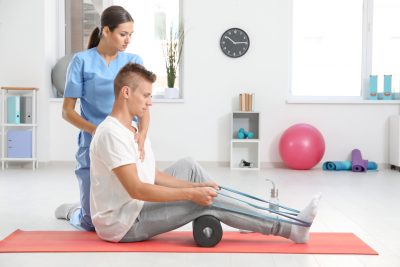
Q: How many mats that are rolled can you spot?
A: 2